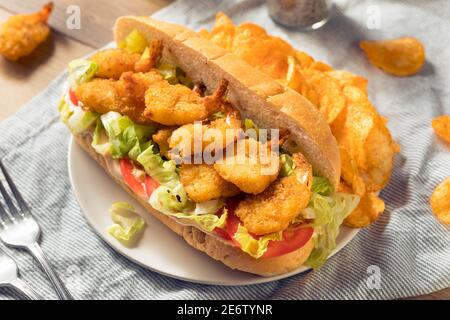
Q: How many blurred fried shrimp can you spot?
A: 1